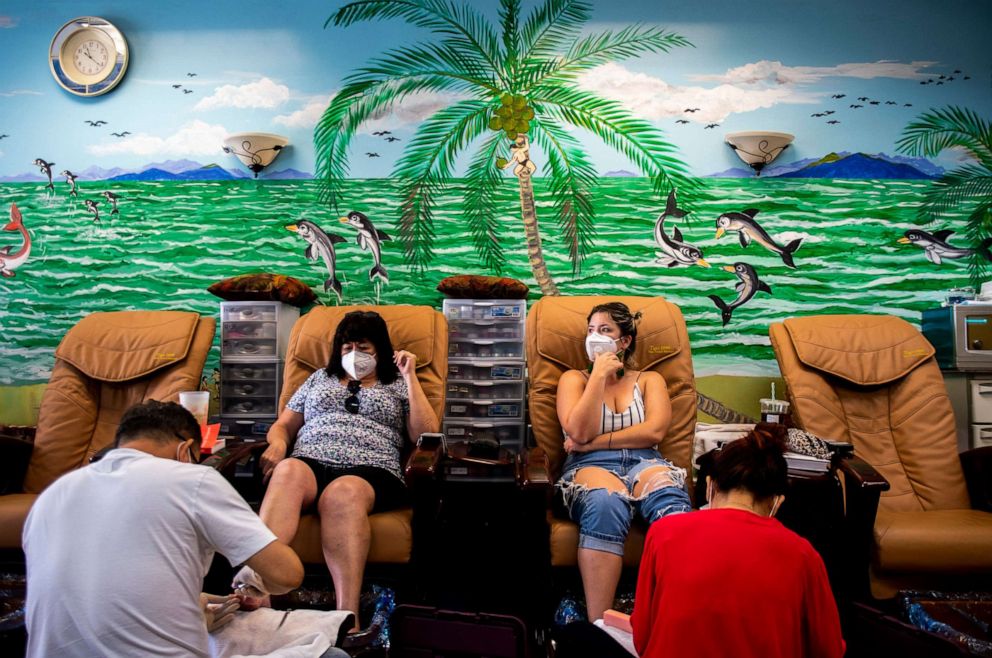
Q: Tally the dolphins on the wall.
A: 11